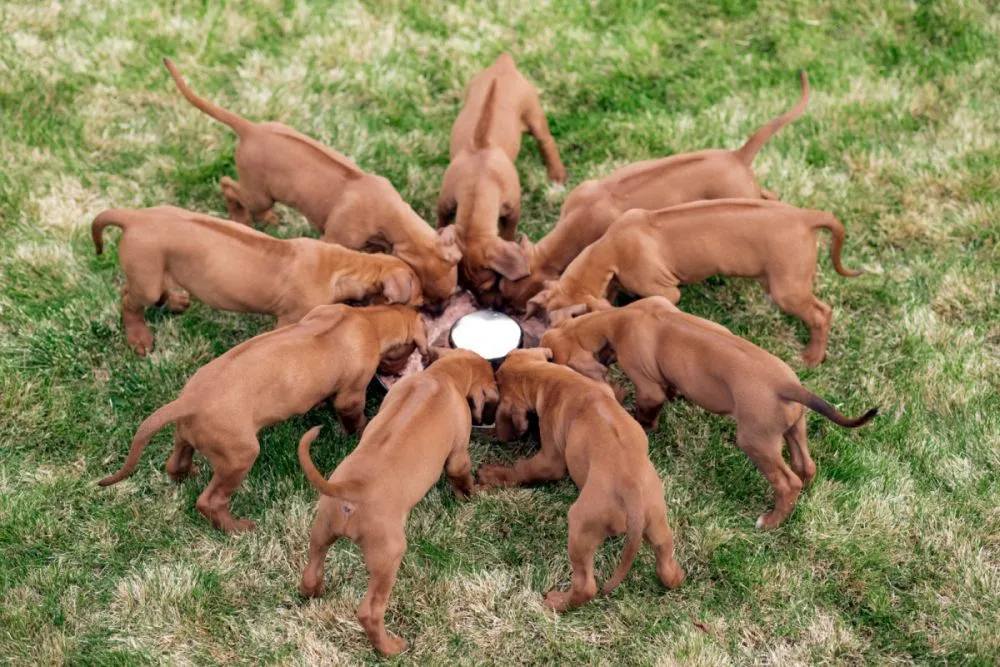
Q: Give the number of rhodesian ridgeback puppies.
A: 9